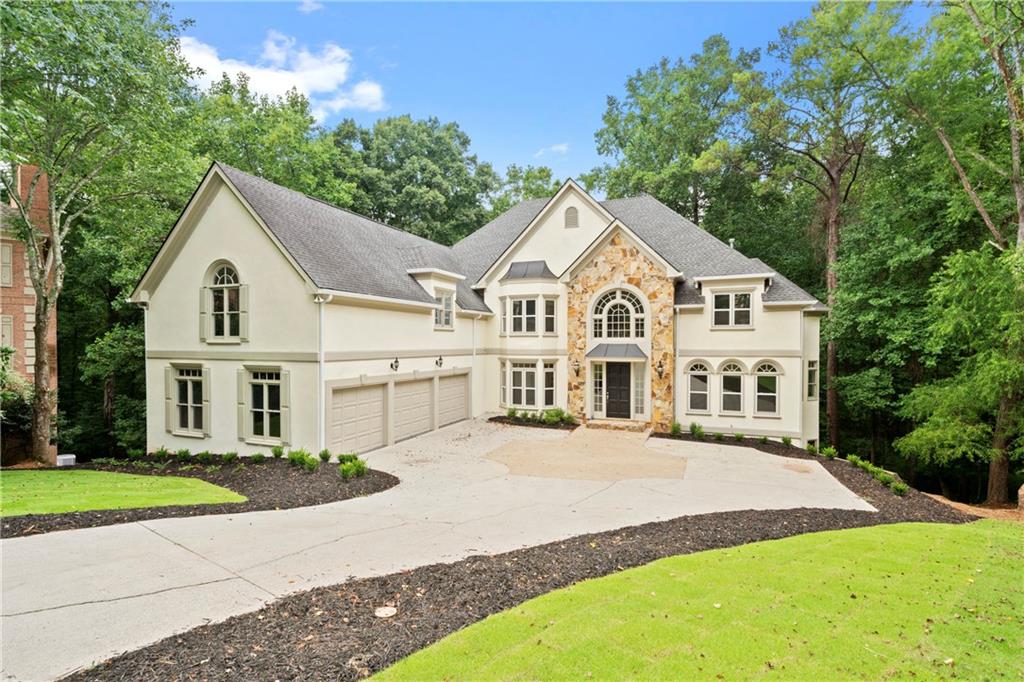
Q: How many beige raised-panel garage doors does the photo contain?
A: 3